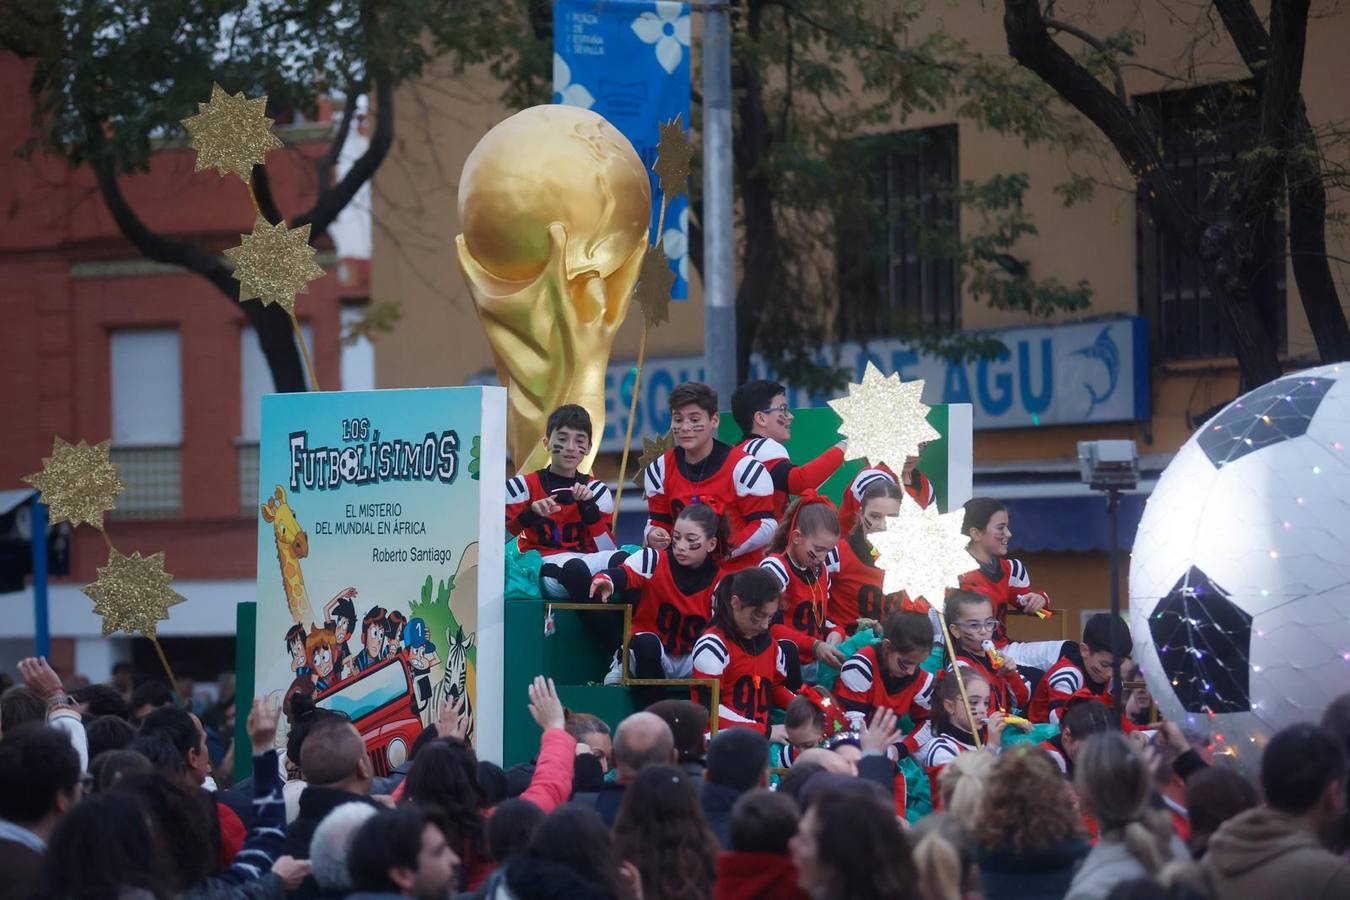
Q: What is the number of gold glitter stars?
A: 9